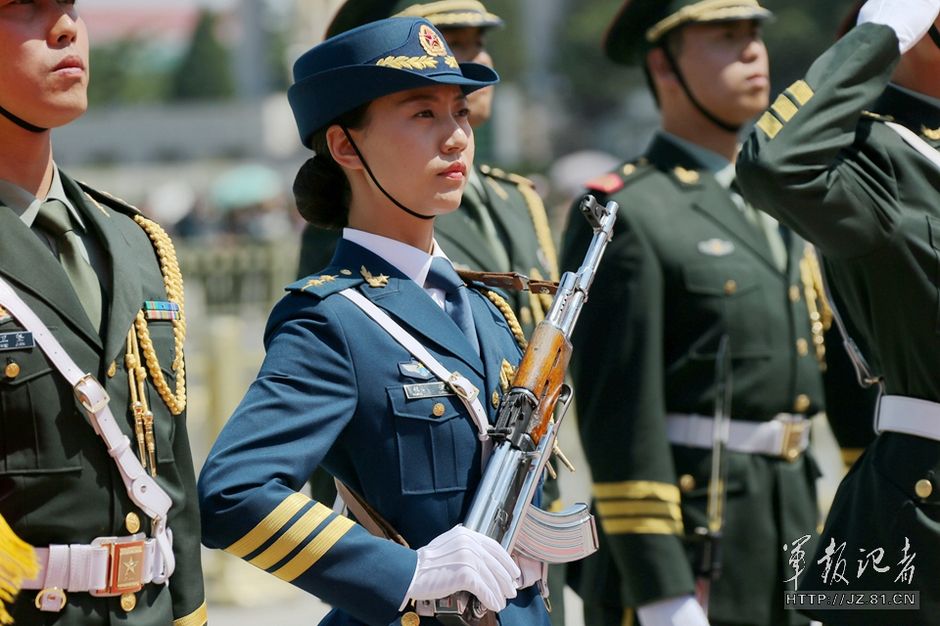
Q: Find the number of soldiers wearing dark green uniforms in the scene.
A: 4